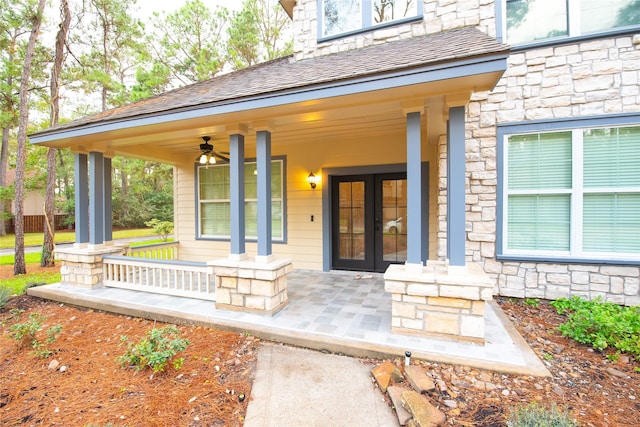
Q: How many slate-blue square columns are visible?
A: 7